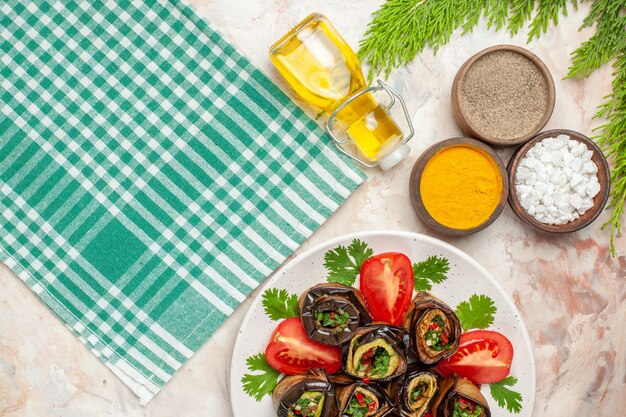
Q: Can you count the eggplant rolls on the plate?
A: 7